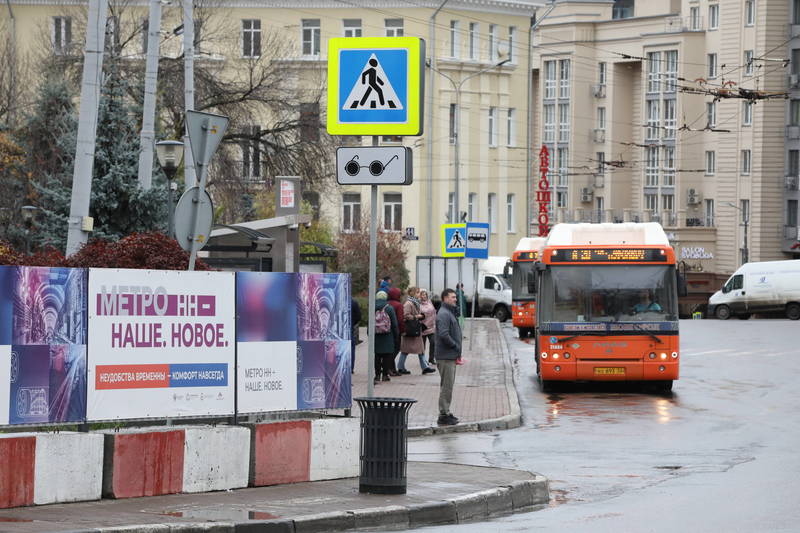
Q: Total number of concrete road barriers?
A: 3